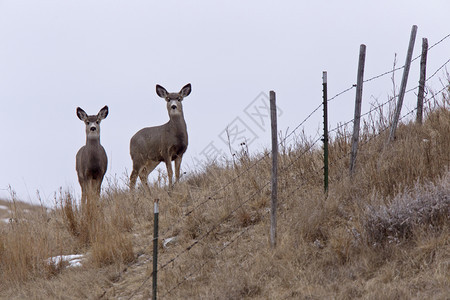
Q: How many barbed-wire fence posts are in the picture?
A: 6